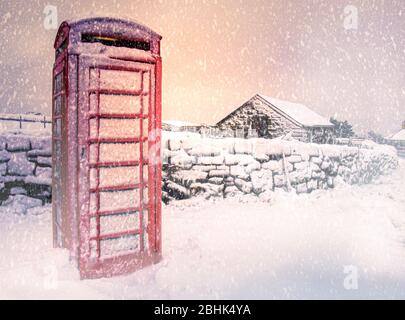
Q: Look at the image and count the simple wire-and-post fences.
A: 1